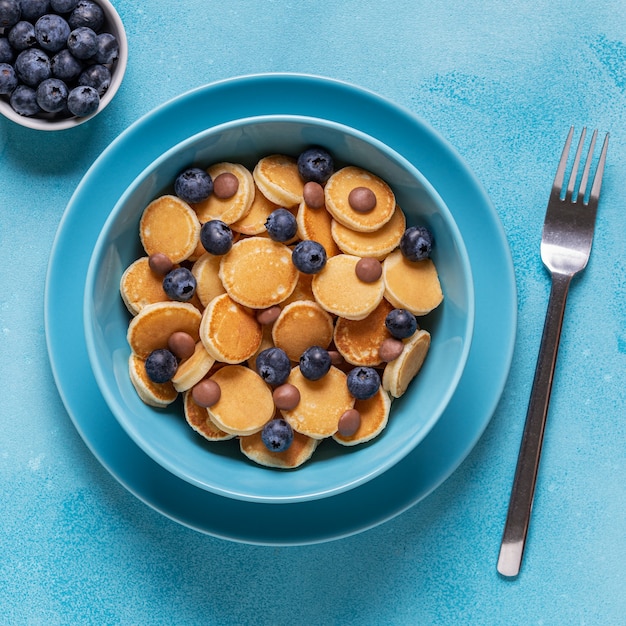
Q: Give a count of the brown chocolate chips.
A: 12